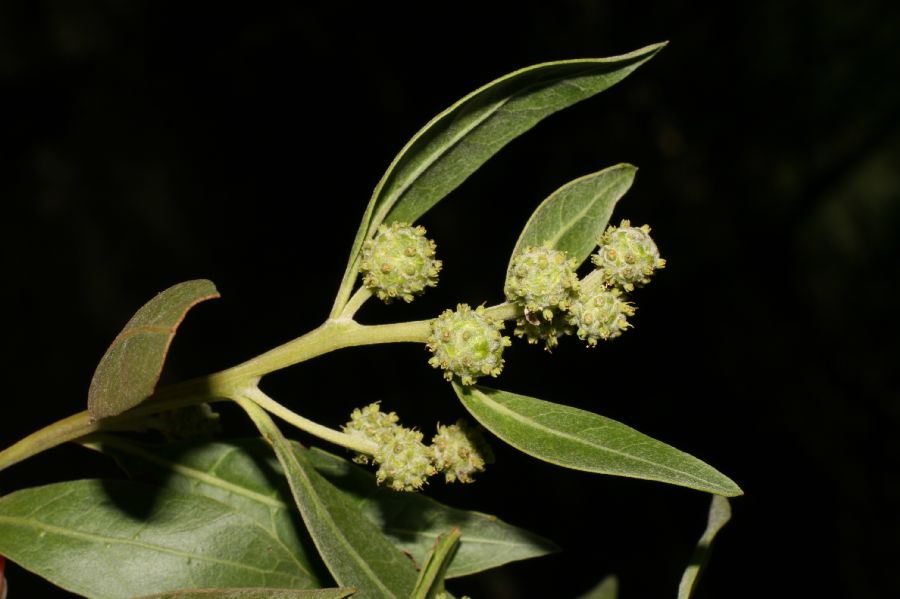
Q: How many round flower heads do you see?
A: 9